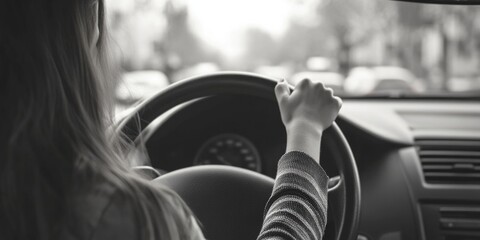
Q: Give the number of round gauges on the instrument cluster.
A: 1